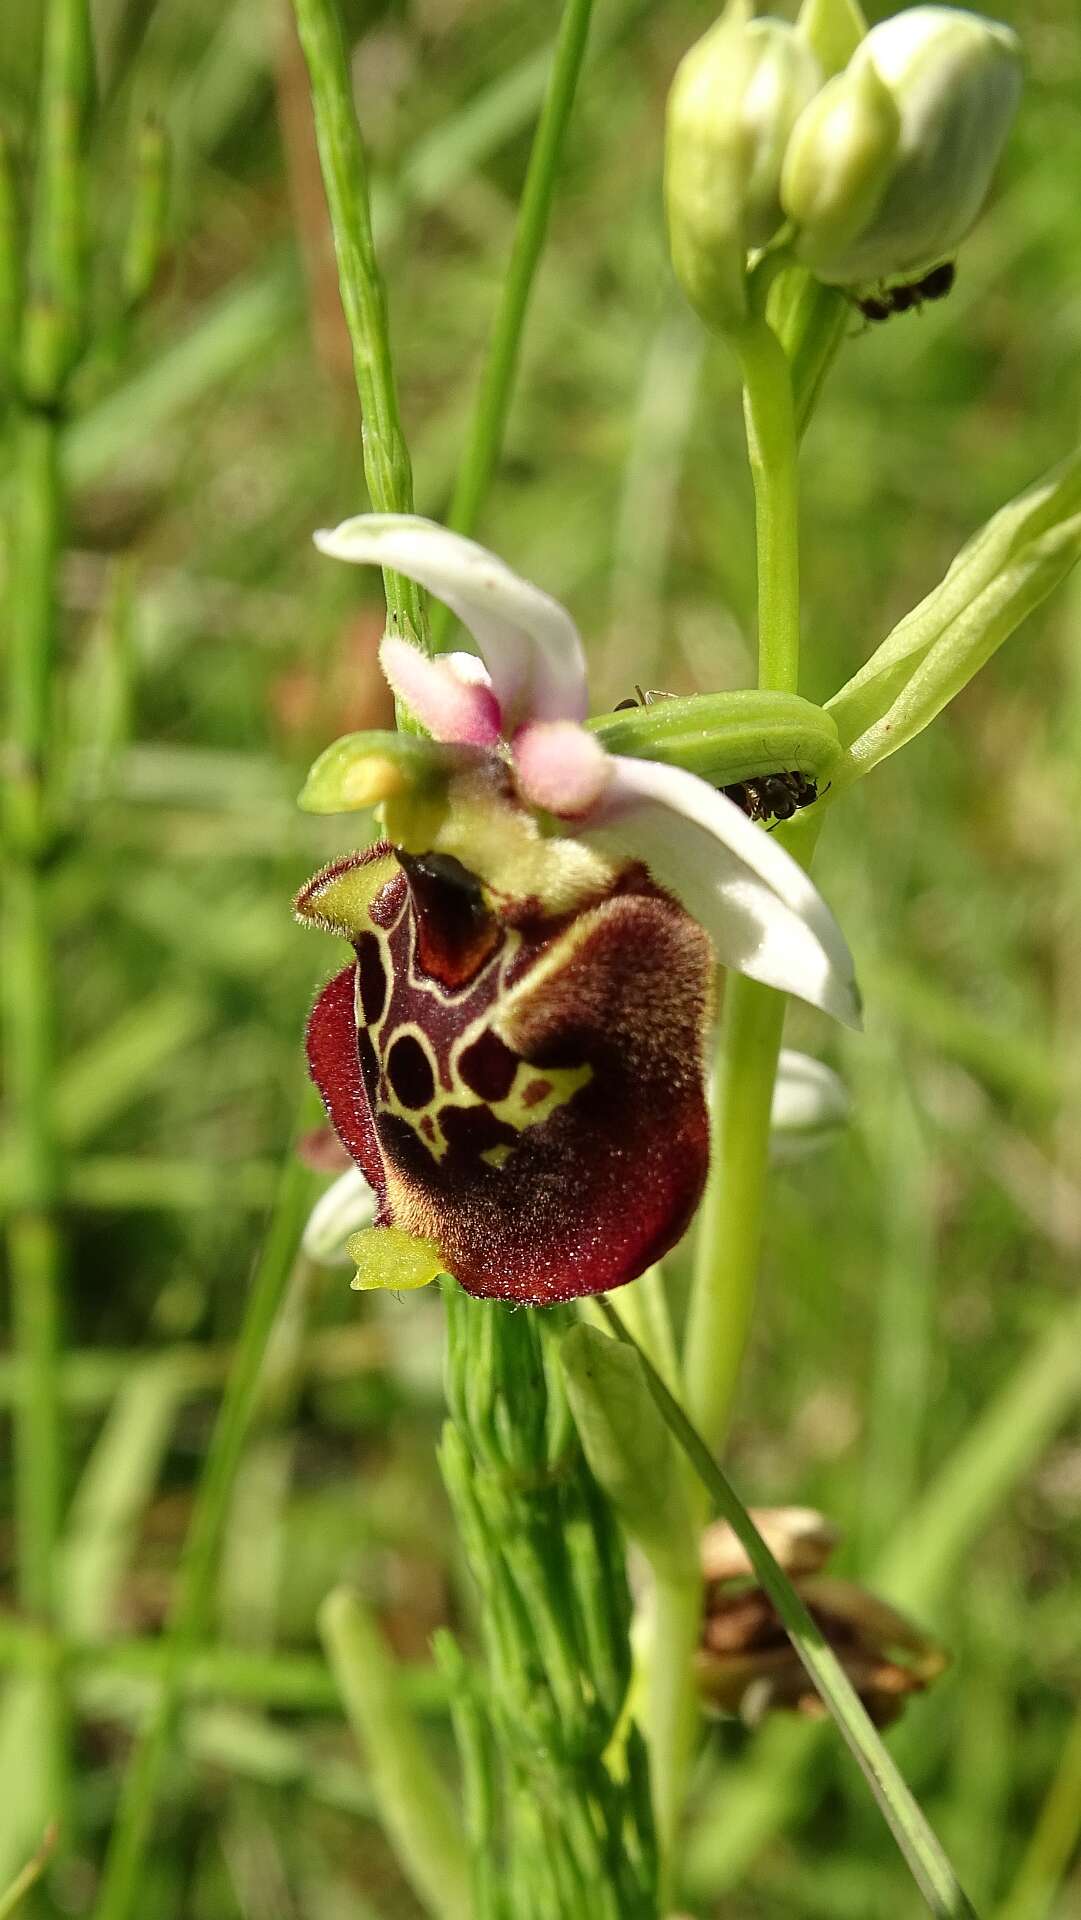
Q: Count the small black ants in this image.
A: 3